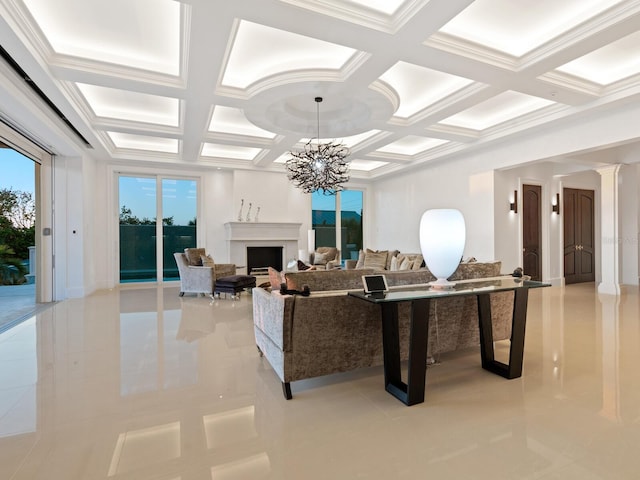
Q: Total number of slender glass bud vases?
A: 3